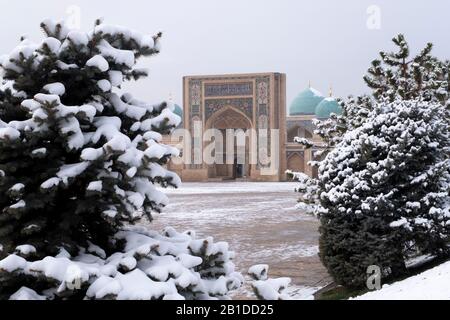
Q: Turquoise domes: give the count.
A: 3